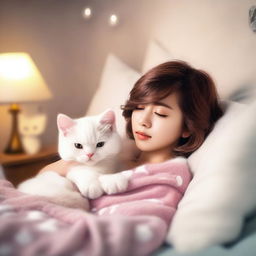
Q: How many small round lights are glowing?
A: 2